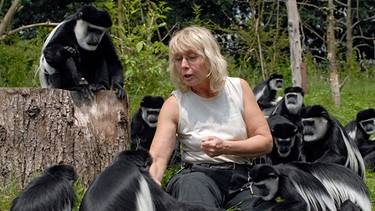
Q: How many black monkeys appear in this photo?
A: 11